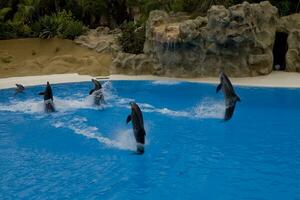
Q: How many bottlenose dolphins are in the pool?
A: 5